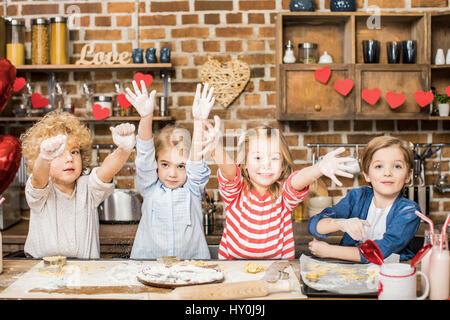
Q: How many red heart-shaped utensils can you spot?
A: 2